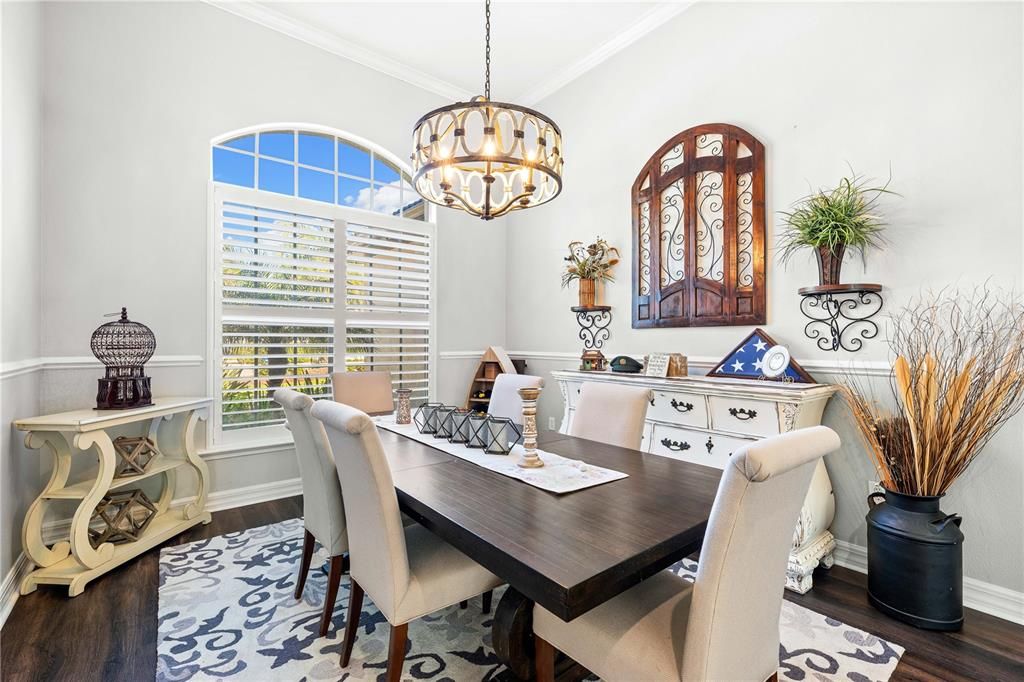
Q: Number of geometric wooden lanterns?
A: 2